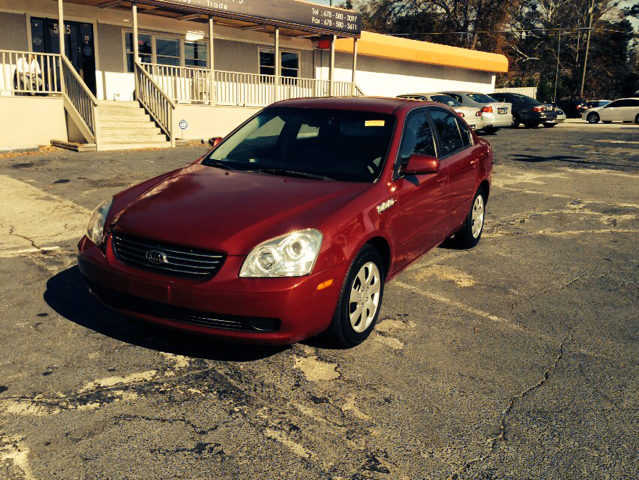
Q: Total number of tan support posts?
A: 6